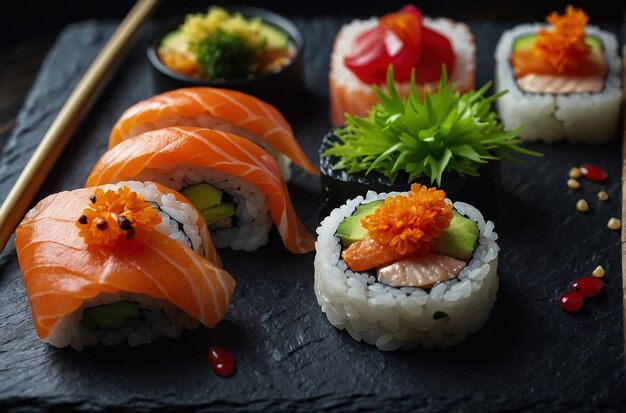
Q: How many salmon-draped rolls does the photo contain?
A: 3